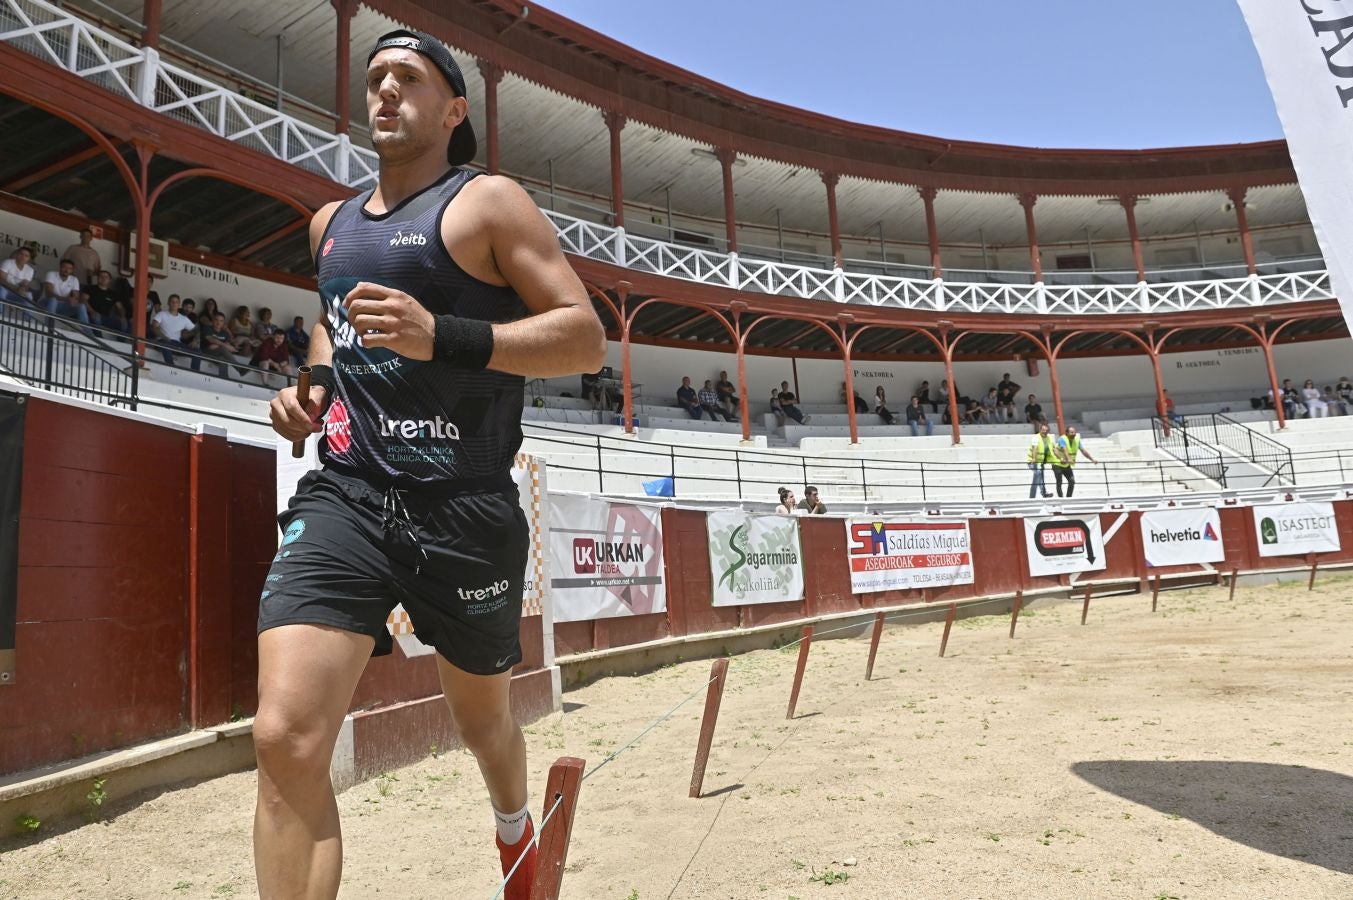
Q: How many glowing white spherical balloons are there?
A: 0